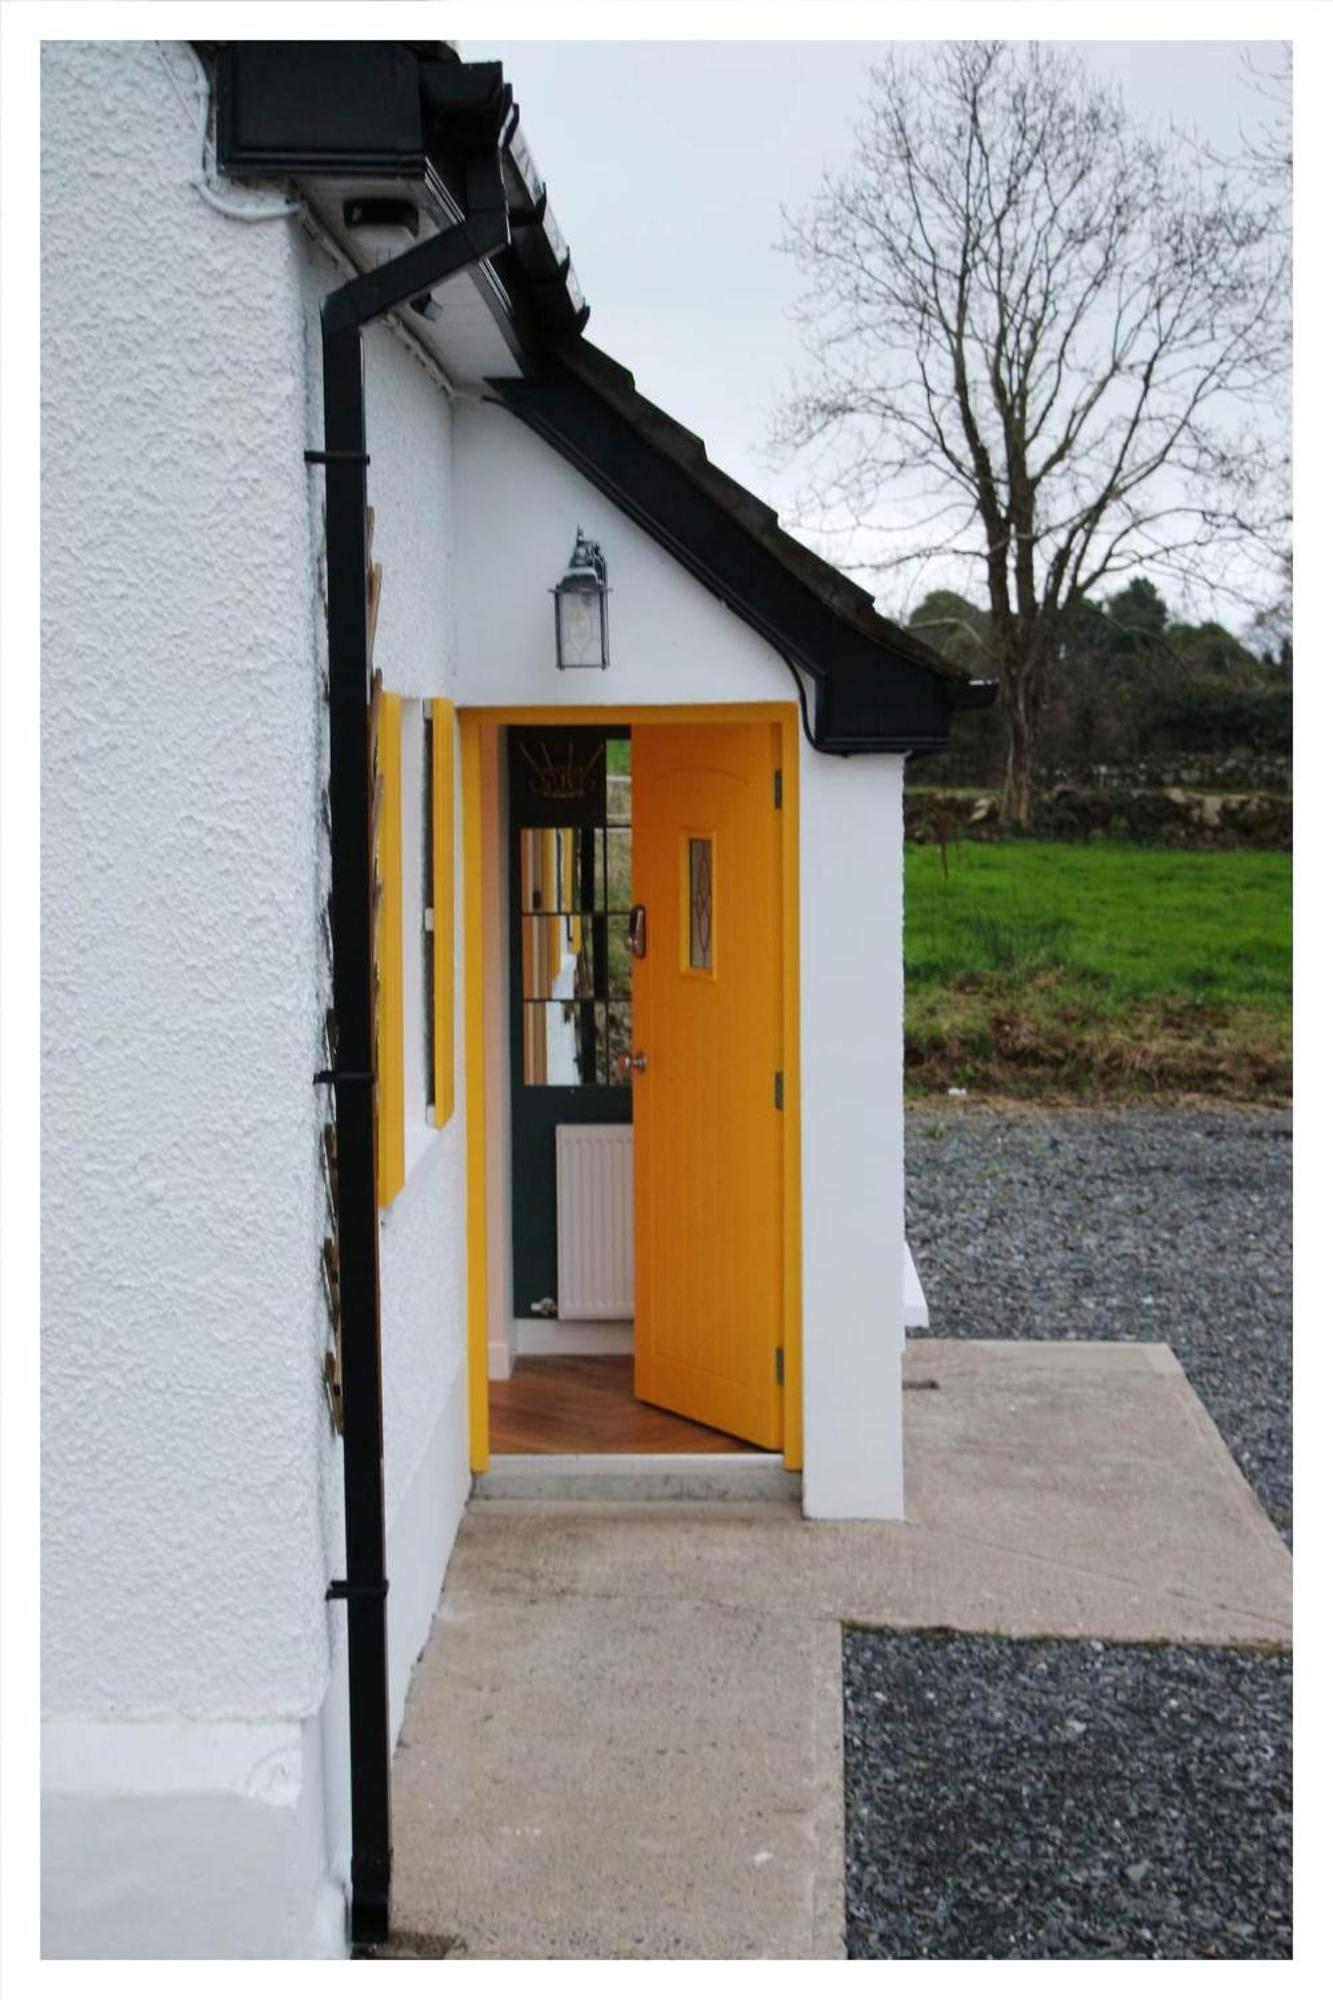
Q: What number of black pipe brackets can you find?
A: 3